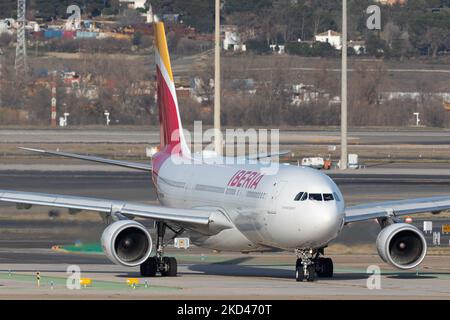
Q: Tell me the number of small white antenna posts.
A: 3